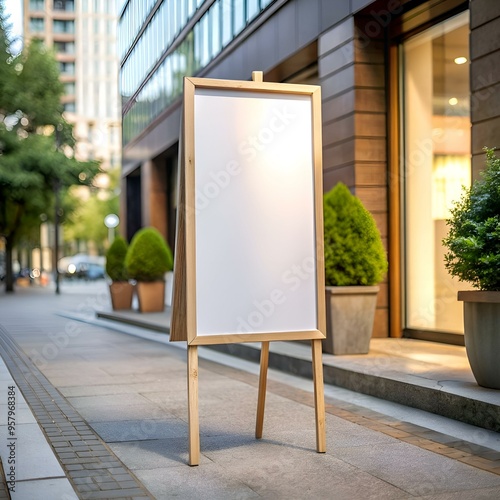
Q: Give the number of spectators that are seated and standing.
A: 0